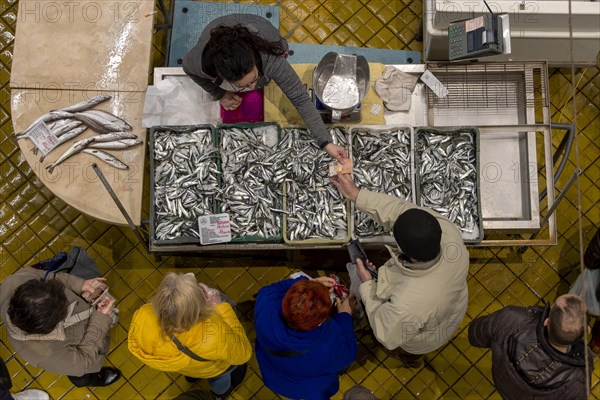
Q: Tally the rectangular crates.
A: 5